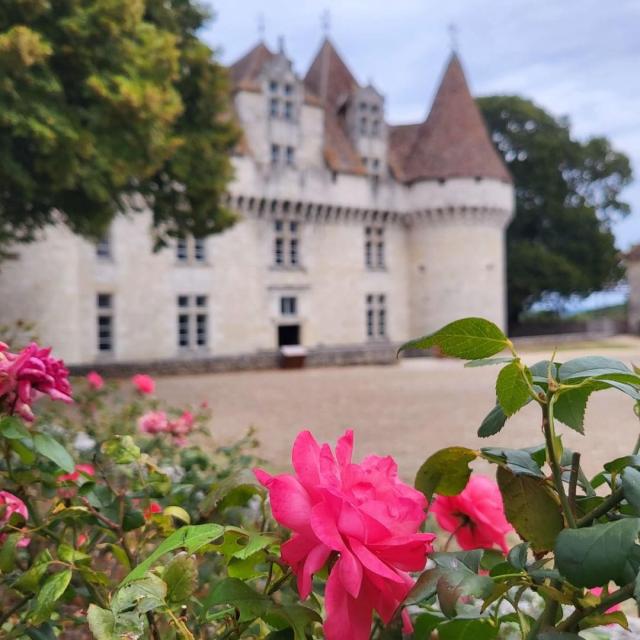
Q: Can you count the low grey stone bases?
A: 1